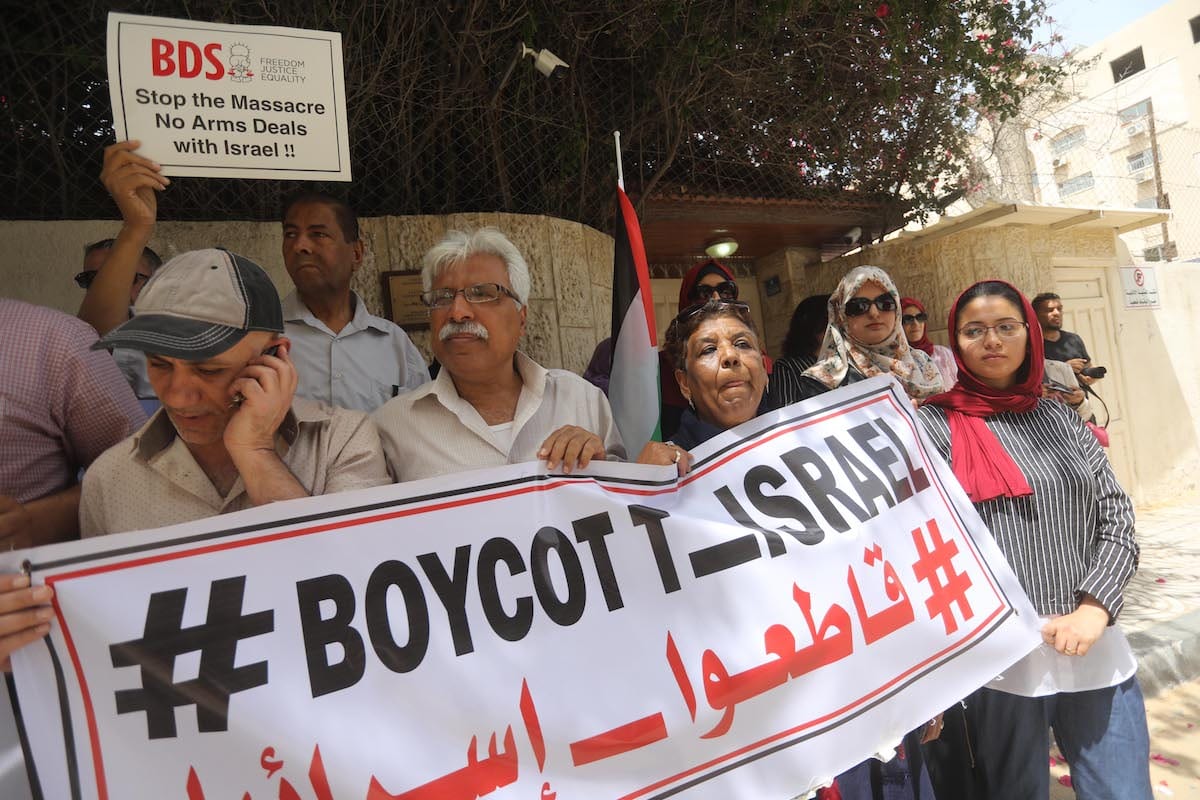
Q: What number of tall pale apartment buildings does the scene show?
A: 1